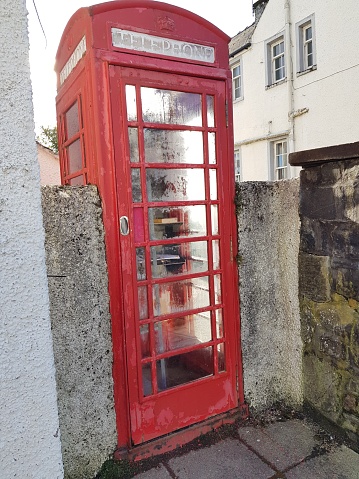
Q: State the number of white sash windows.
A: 5